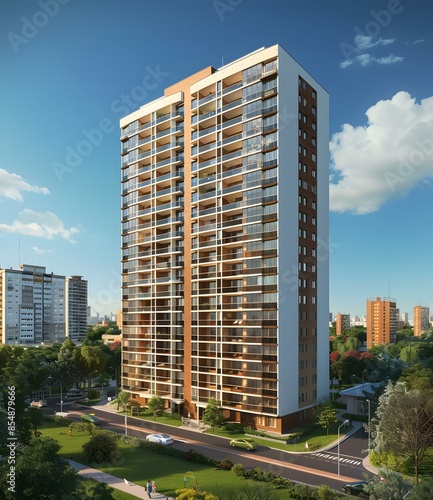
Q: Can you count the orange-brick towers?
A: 3